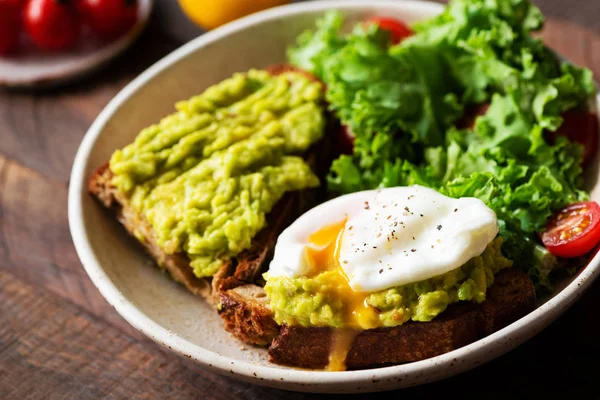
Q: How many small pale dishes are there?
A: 1